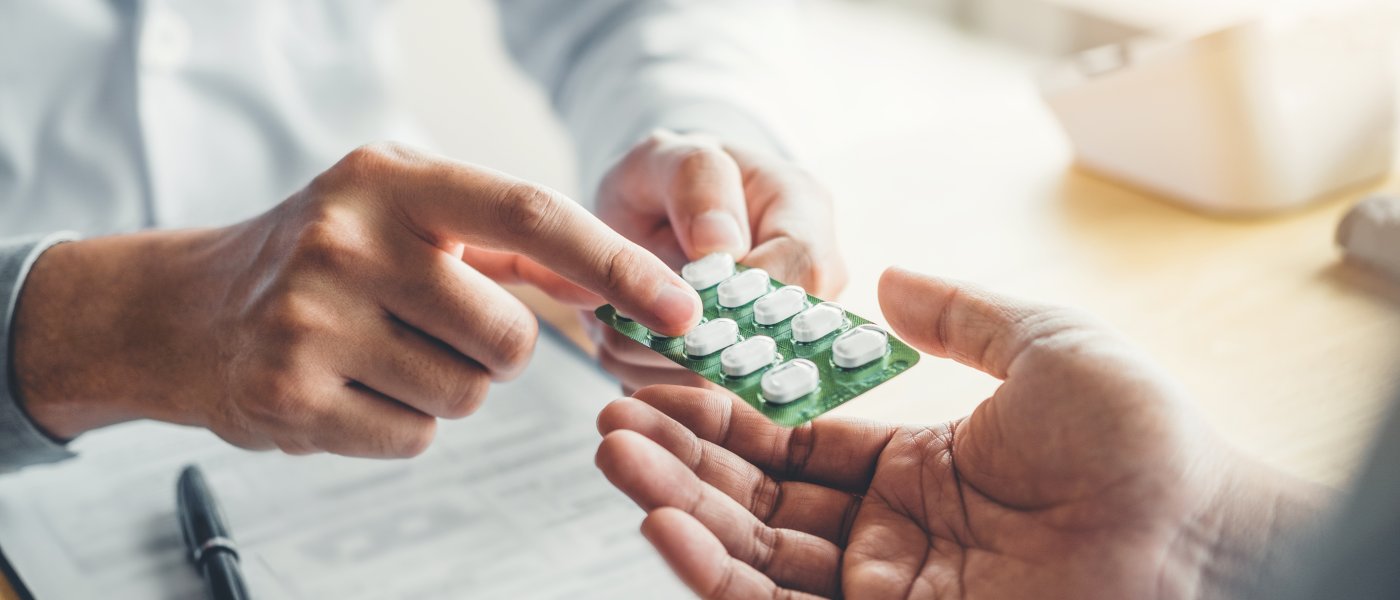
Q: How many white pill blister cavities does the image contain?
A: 10